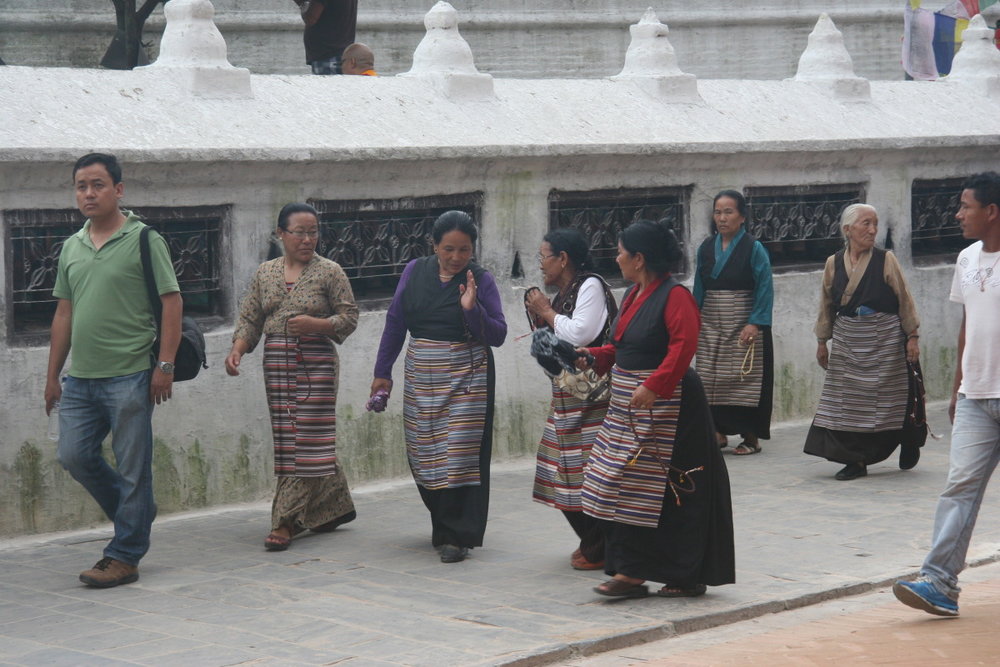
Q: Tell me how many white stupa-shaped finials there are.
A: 5